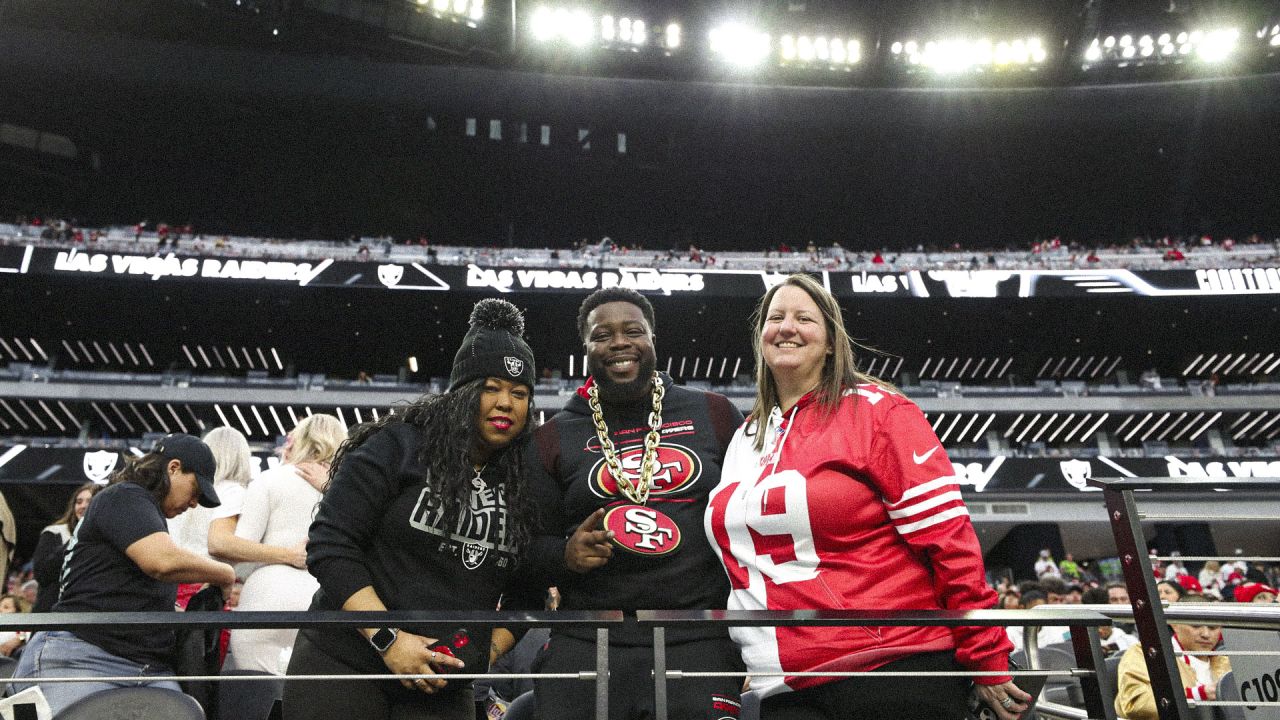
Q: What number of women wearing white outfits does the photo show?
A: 2